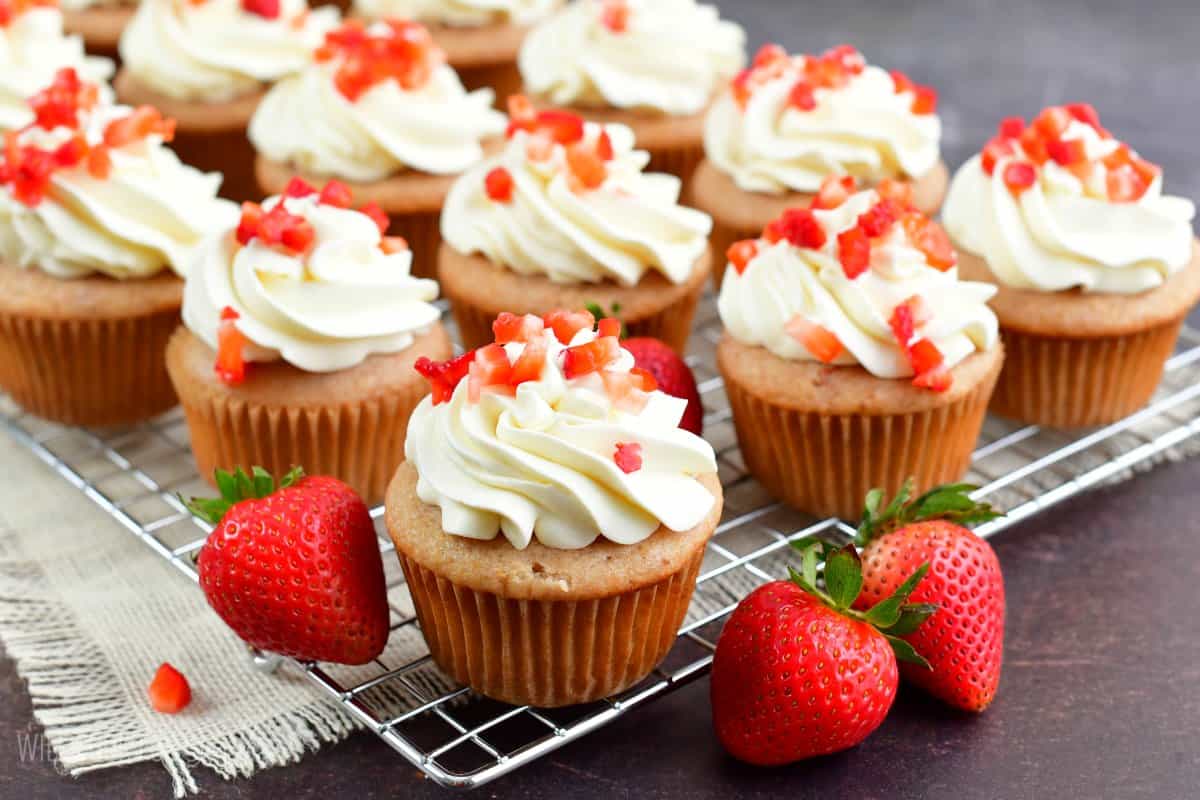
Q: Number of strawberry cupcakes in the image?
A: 13